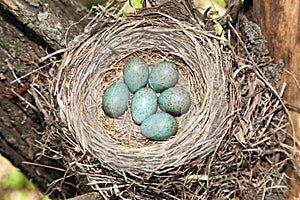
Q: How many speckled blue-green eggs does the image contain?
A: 6